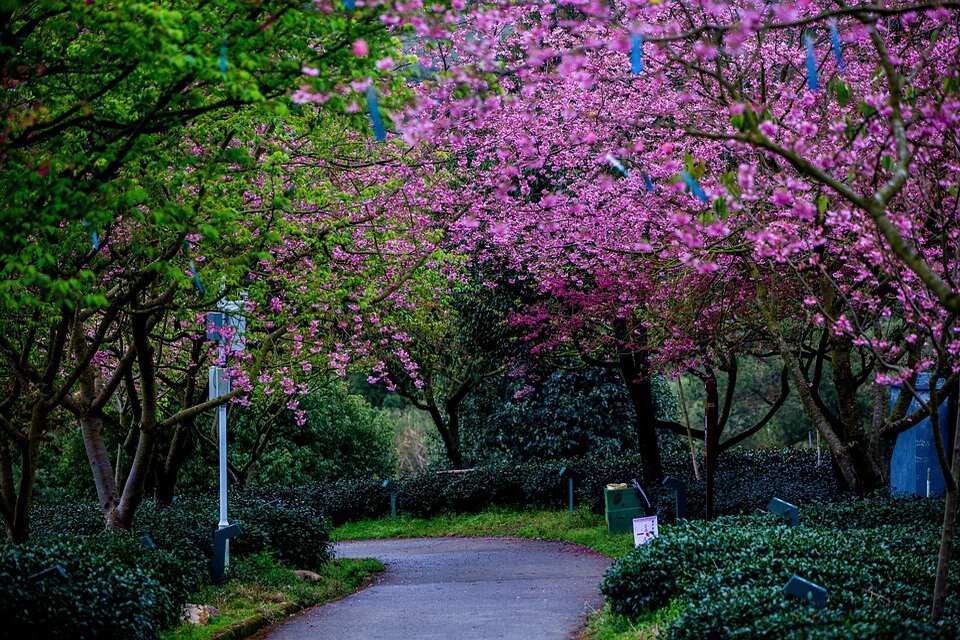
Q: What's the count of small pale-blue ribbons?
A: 11